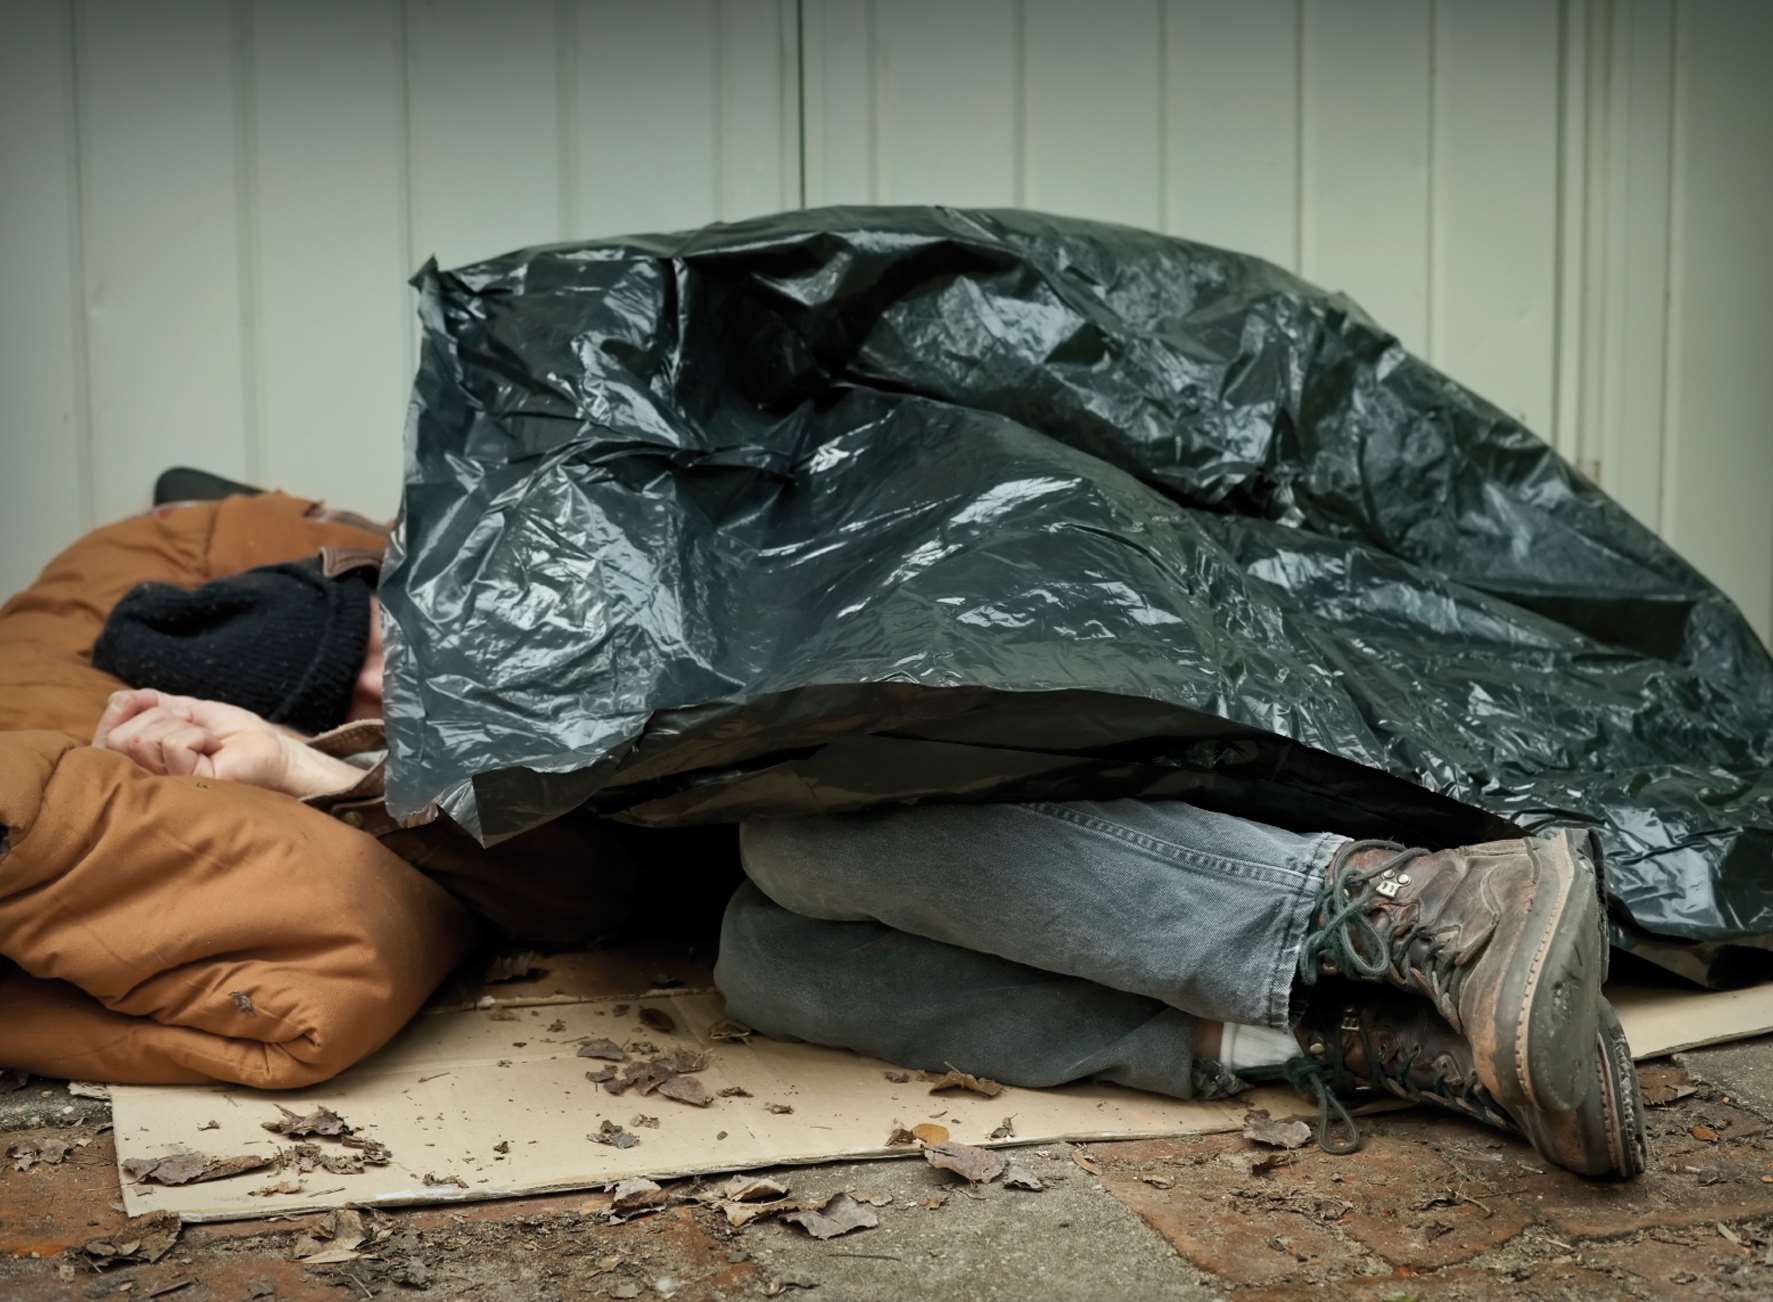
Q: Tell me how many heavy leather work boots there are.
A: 2